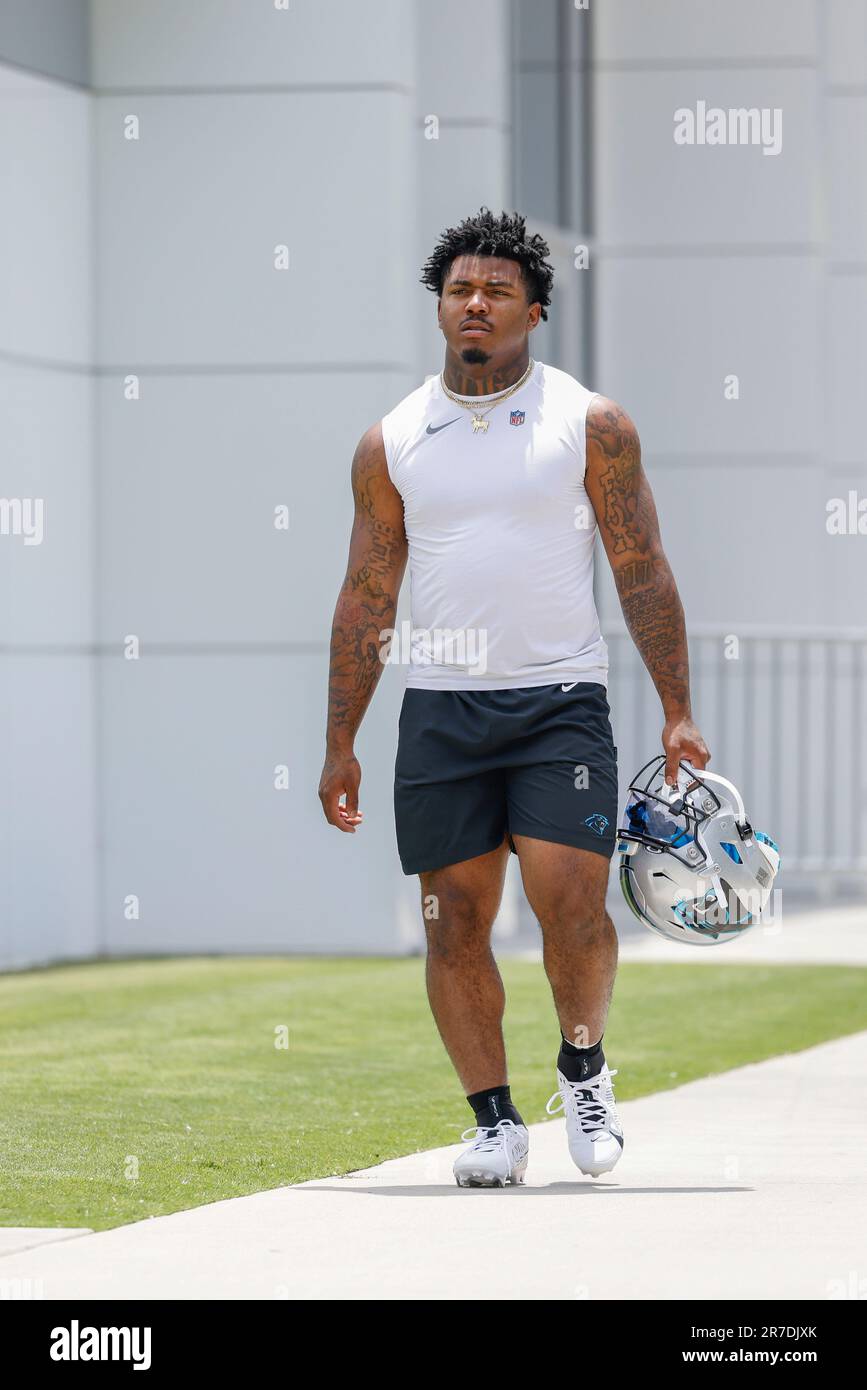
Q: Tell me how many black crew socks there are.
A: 2